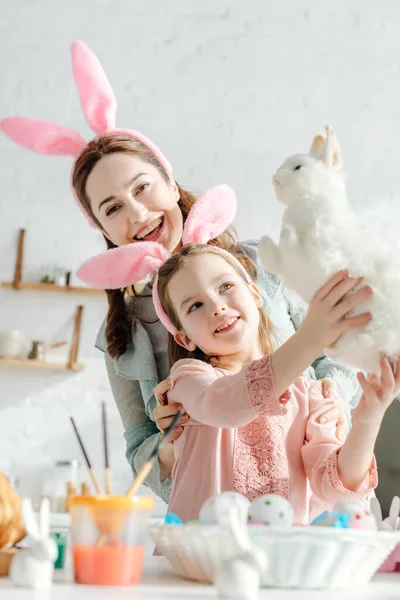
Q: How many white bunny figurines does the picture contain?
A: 3